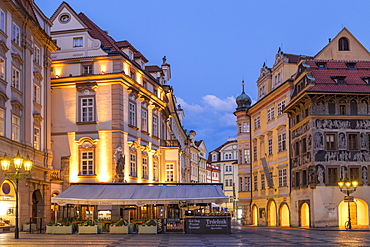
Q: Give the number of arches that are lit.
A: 5